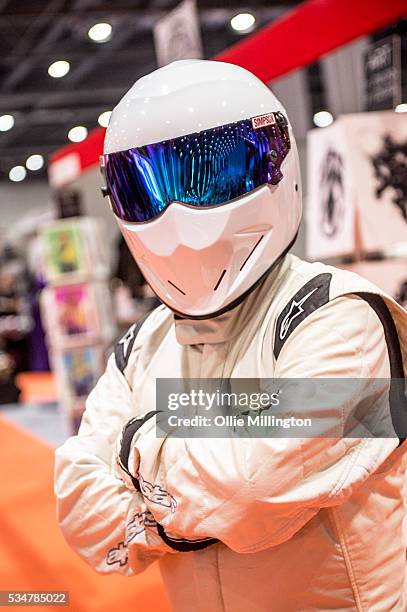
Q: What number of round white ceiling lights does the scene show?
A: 10